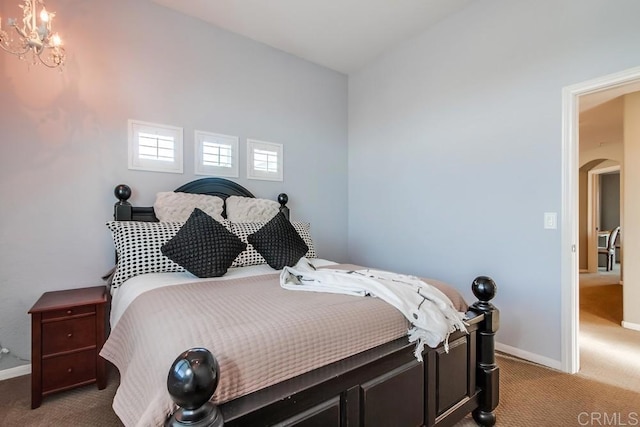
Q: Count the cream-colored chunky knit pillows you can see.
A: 2